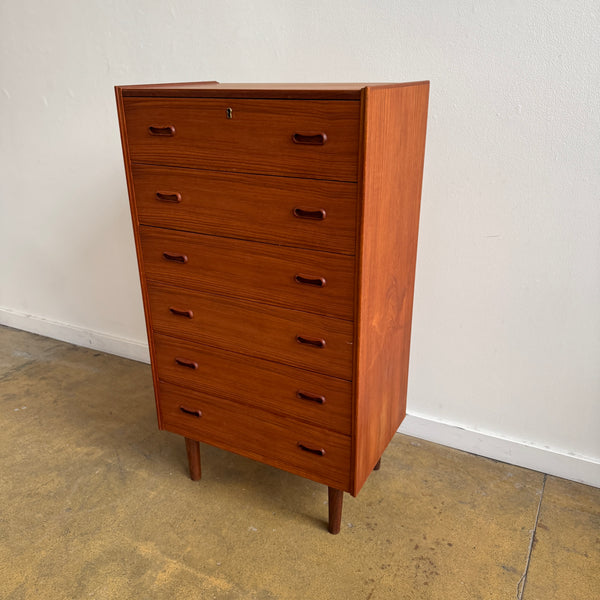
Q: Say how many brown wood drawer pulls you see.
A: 12